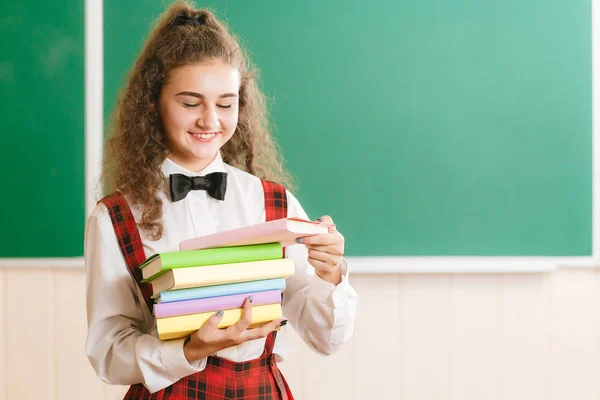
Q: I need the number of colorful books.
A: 6